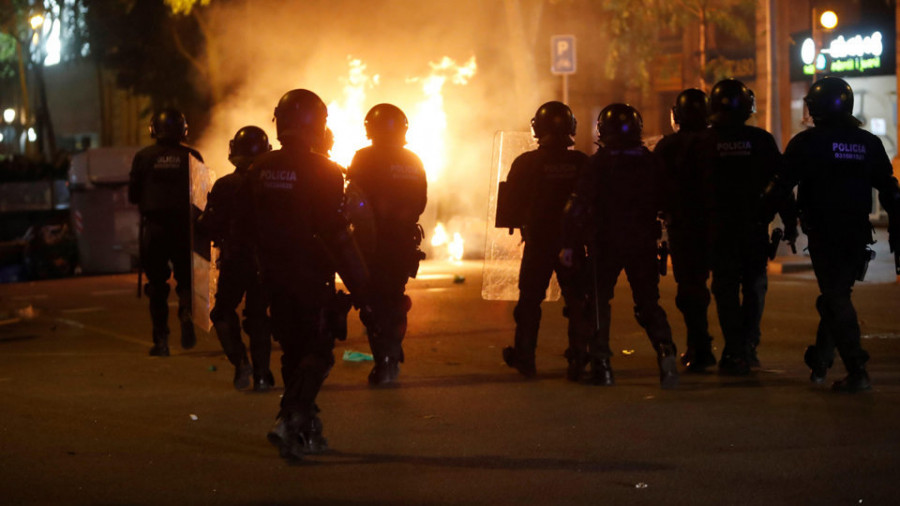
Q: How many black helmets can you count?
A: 9